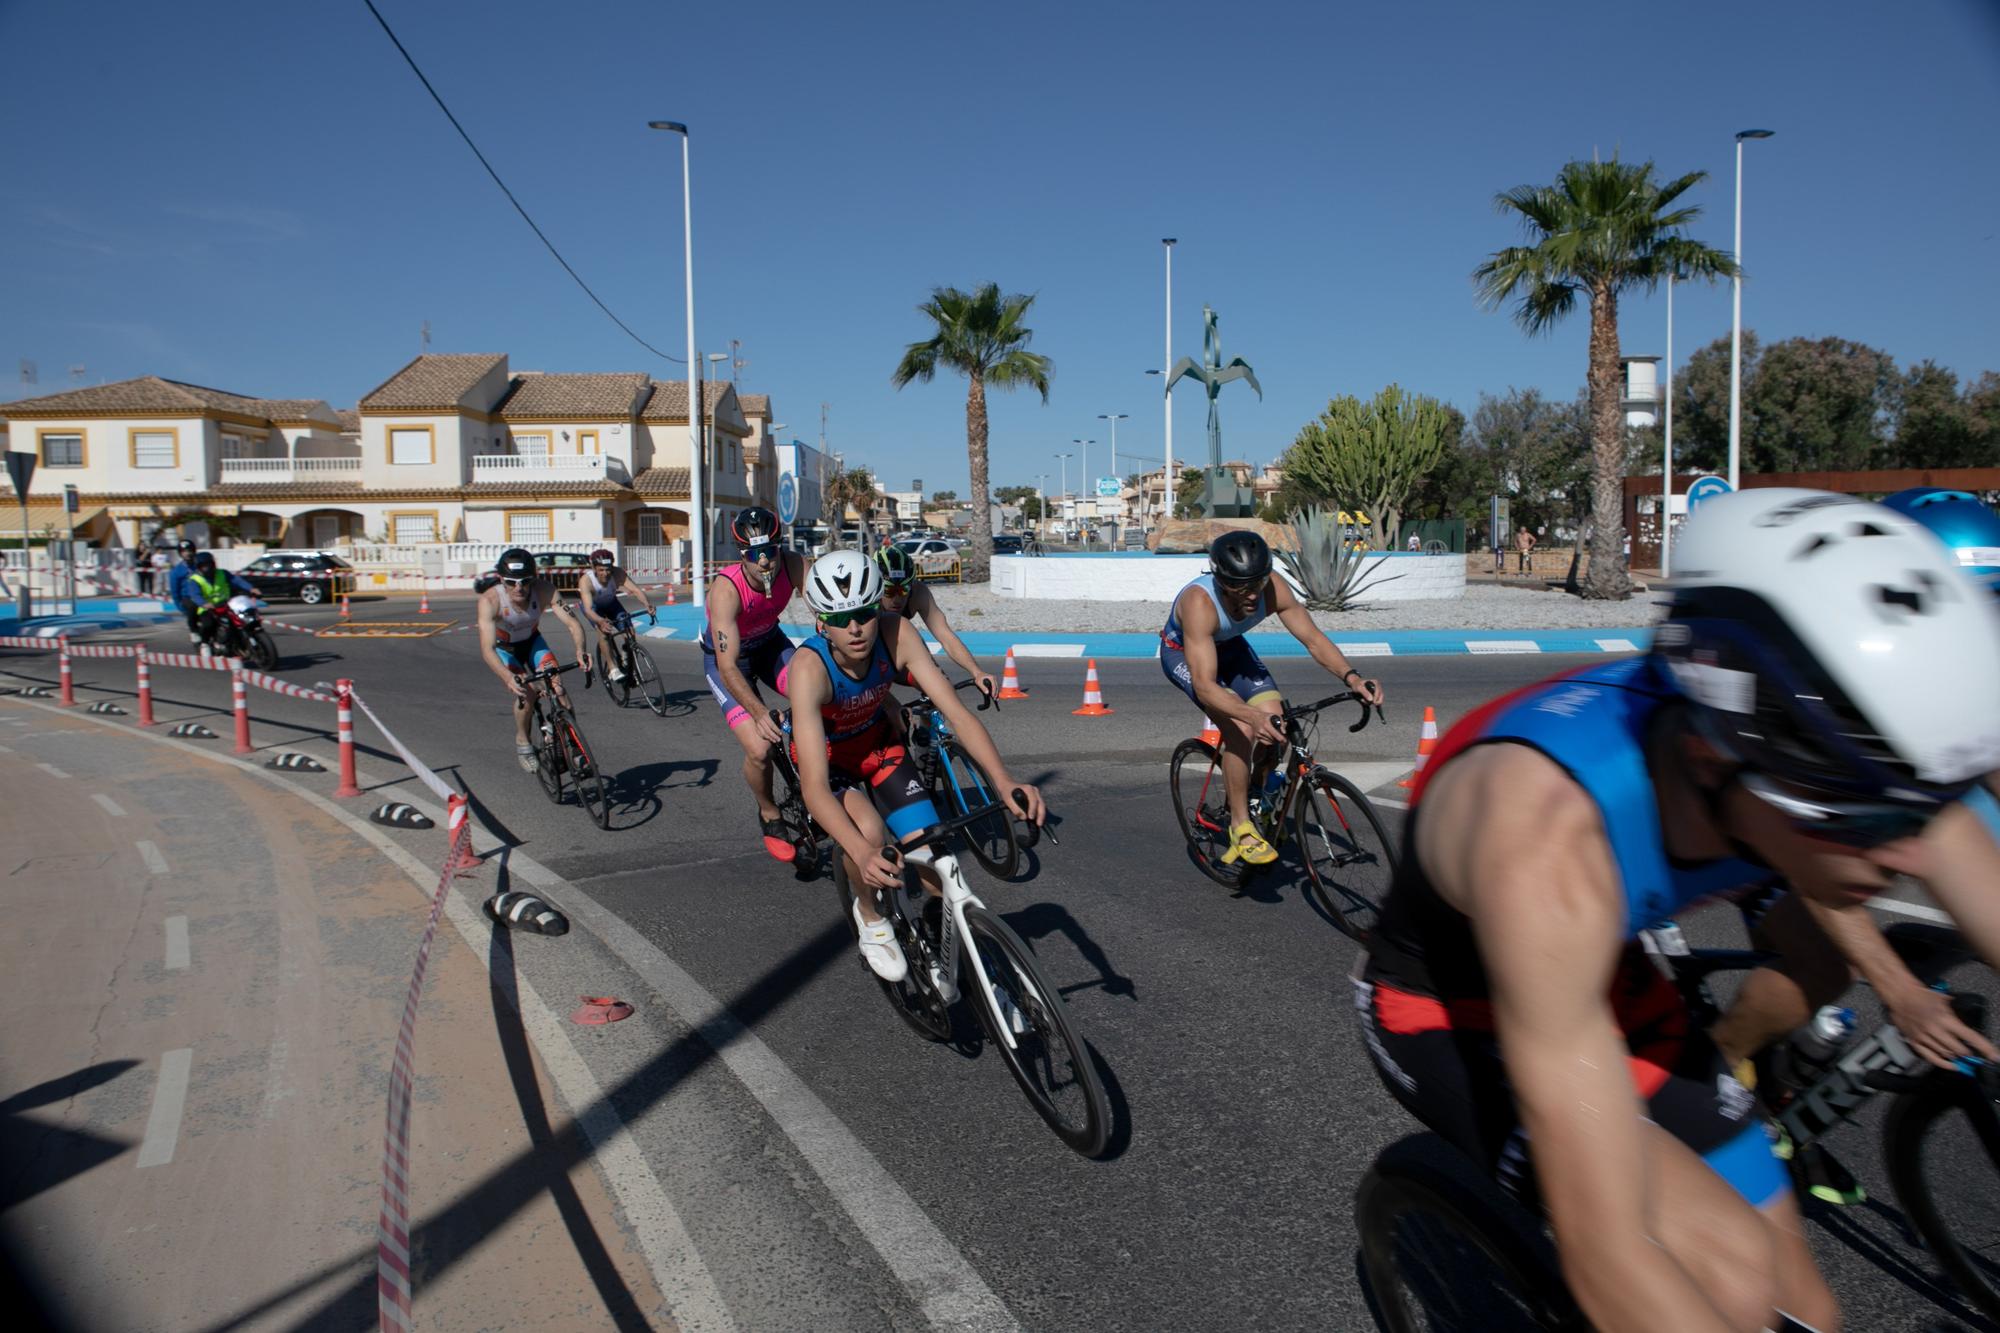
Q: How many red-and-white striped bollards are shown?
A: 5